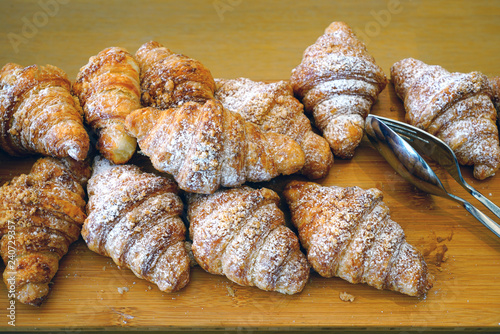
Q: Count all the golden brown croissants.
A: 11